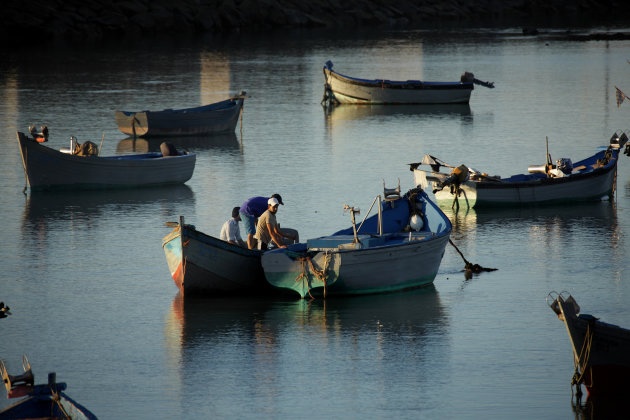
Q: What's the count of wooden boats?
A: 8